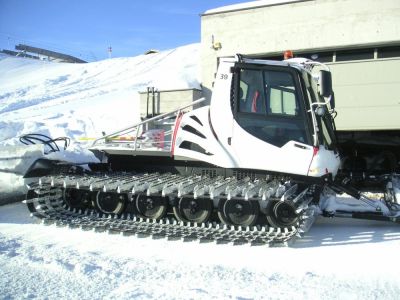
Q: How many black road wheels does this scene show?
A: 6